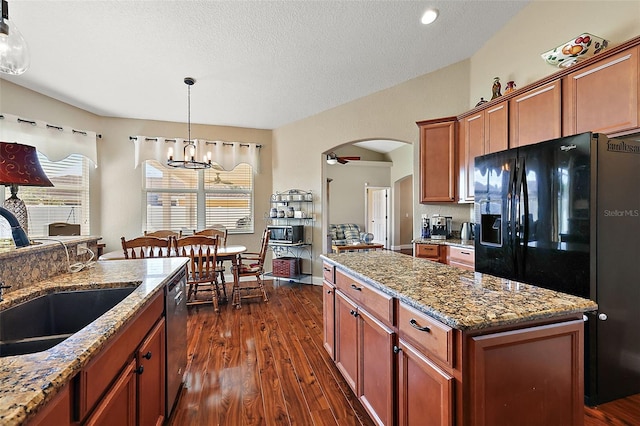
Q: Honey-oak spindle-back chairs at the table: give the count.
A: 5